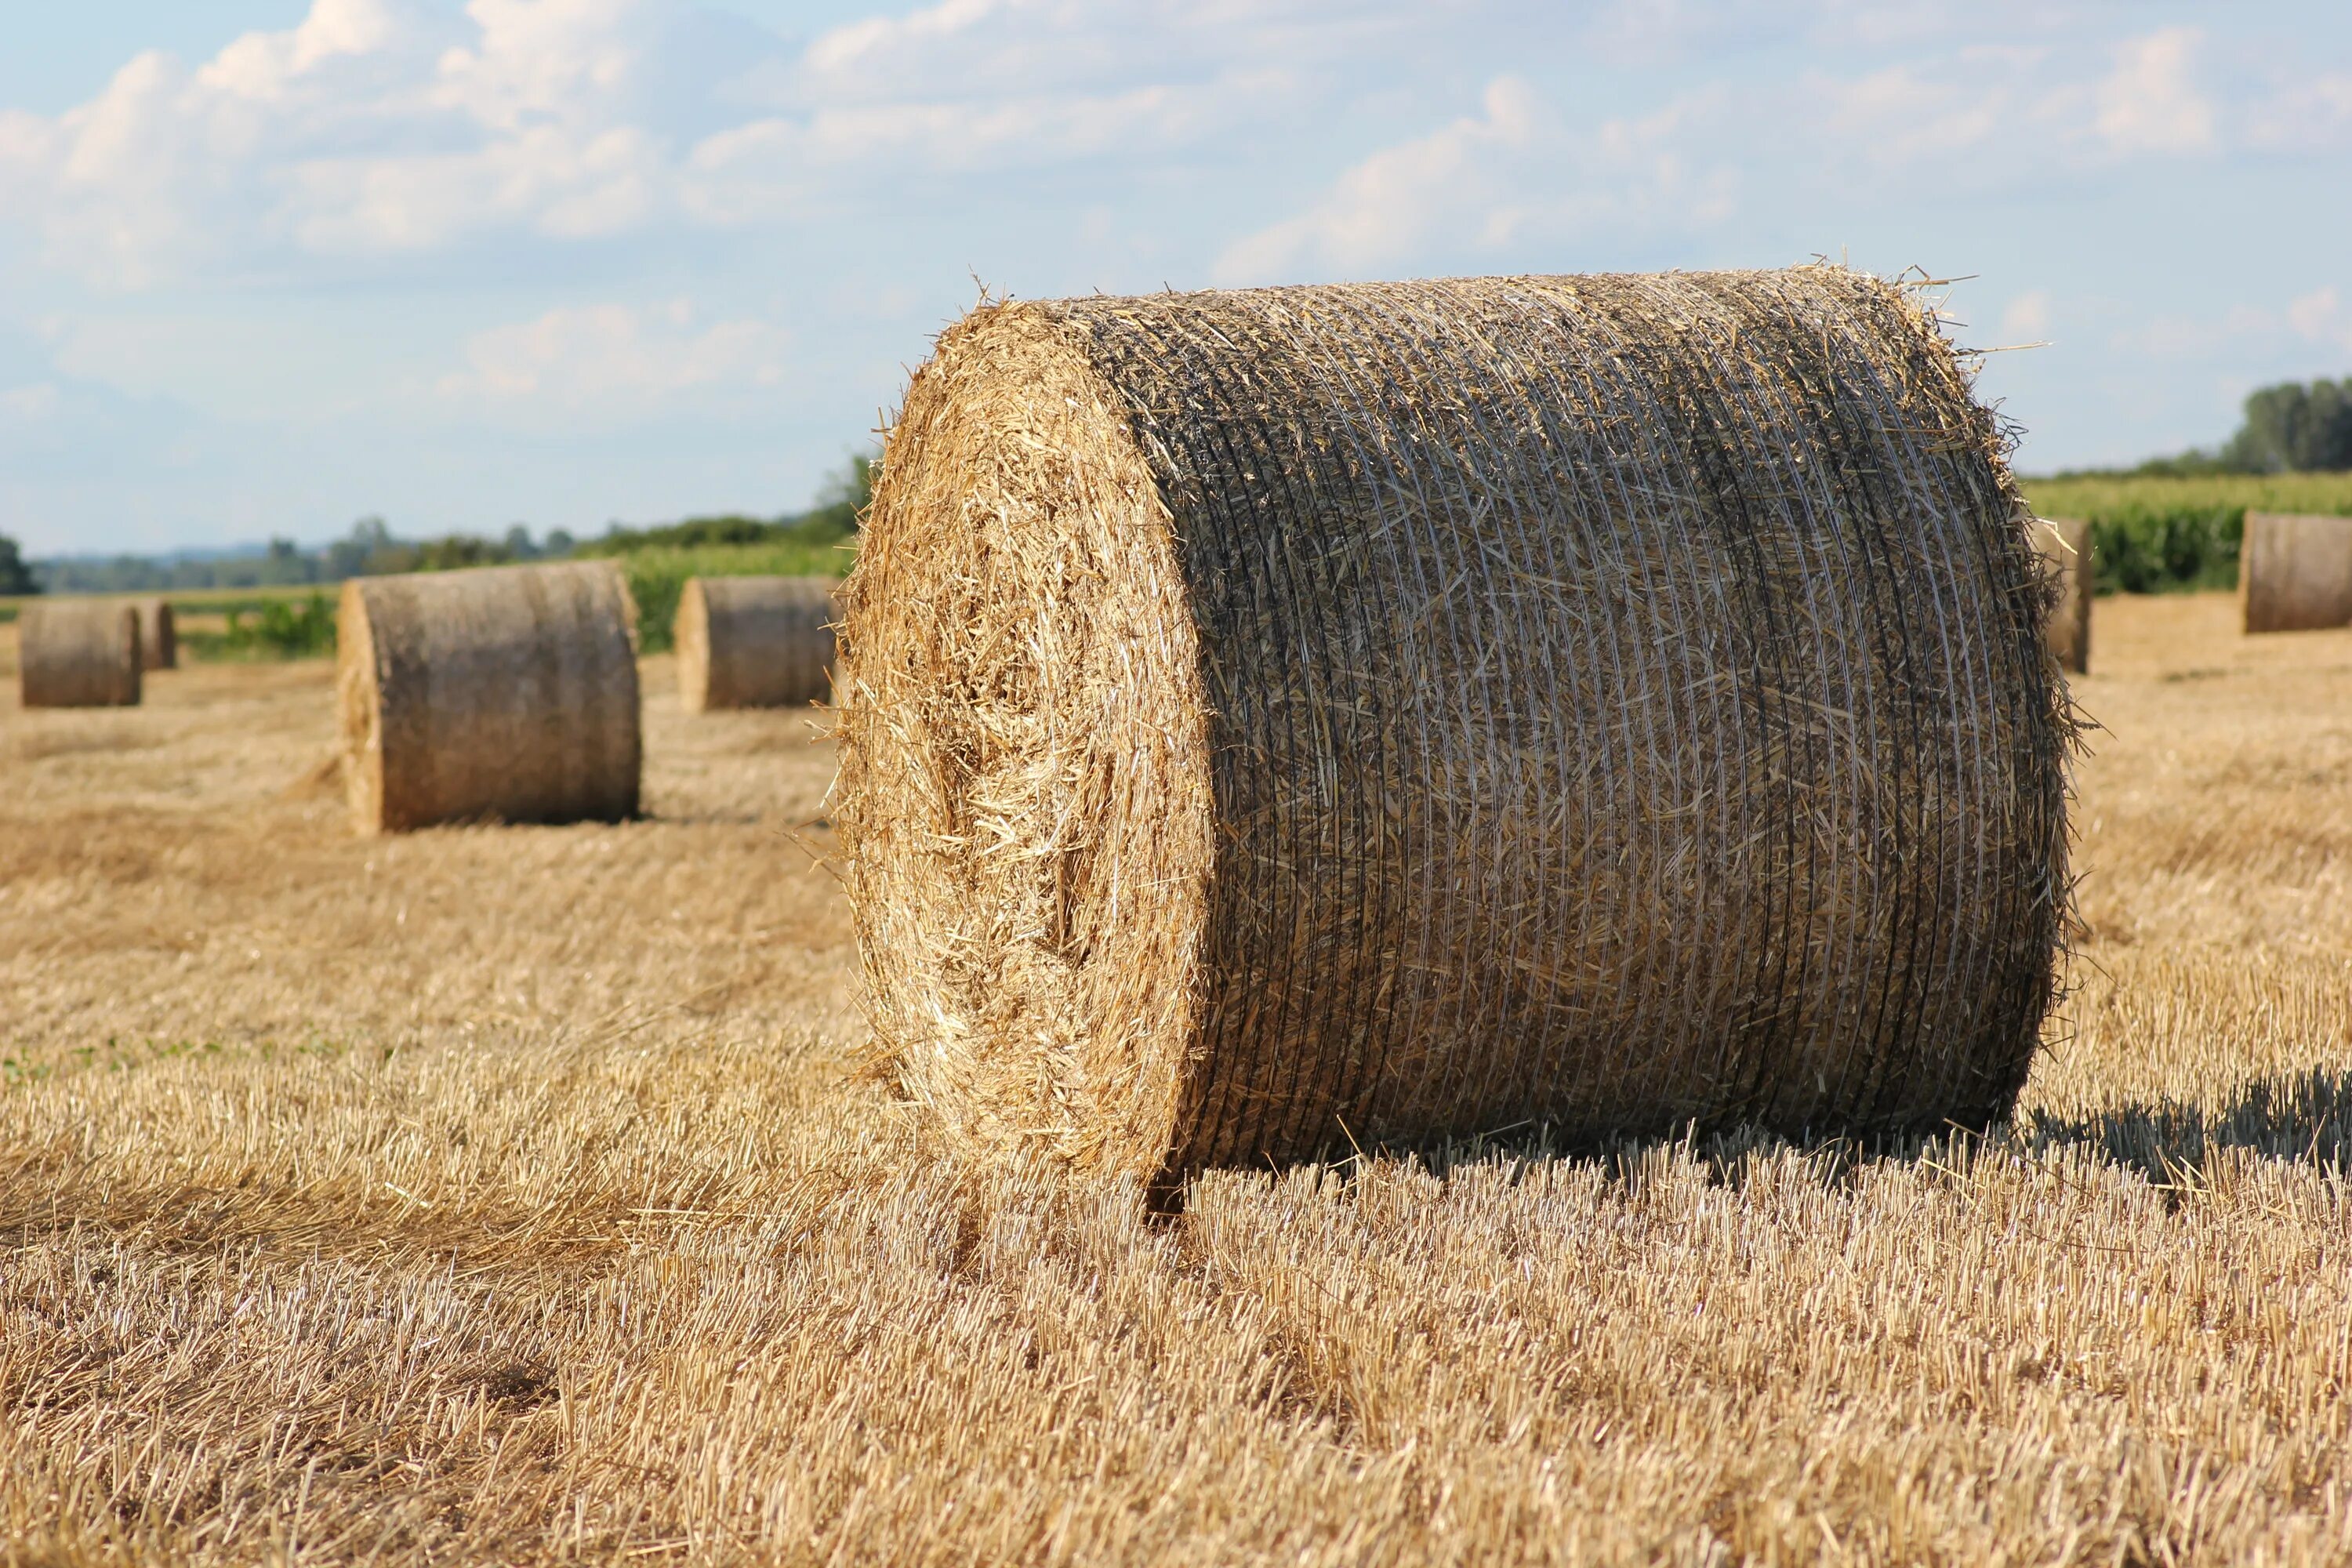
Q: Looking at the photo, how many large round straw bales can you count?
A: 7